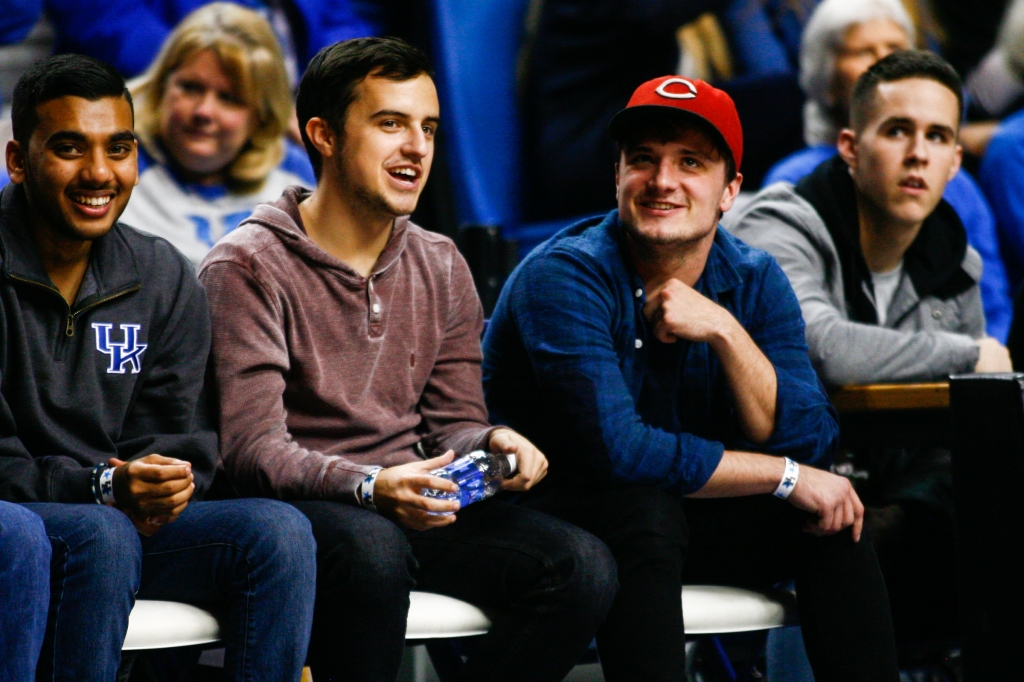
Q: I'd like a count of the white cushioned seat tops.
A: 3